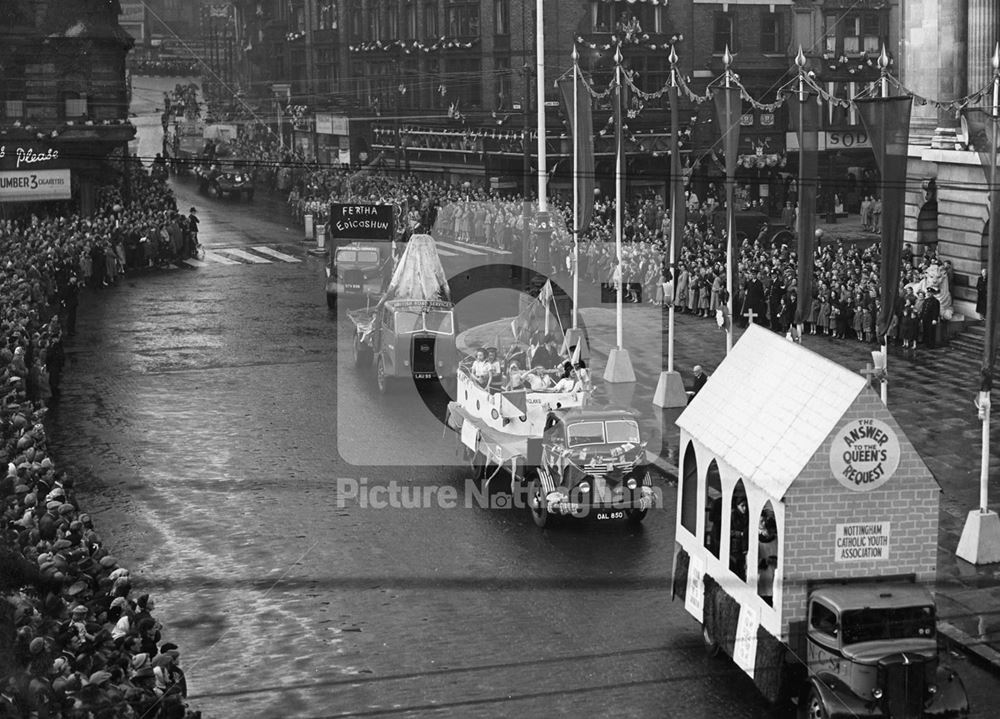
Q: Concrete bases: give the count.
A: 4